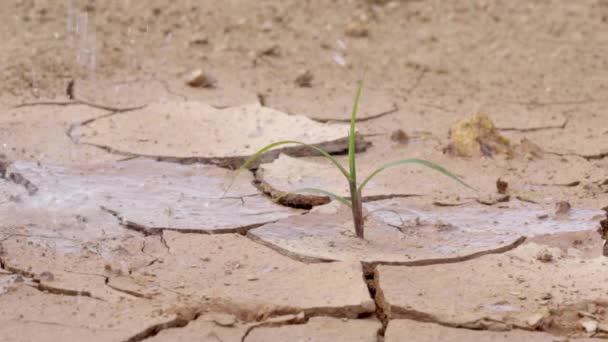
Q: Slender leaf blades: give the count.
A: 4